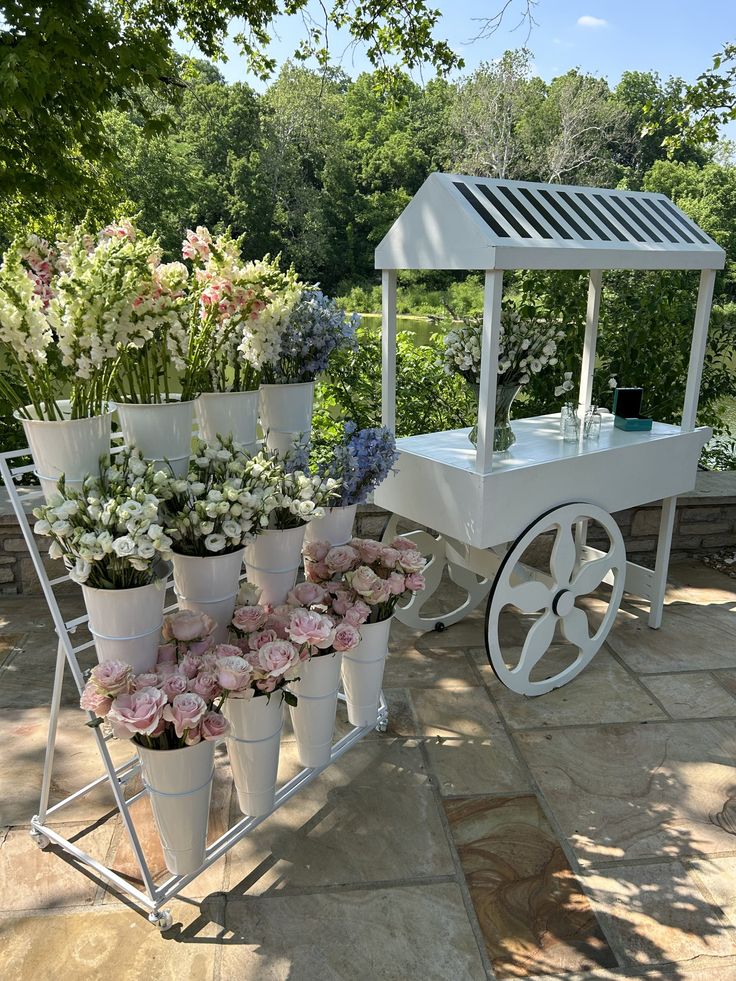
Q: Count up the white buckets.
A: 12